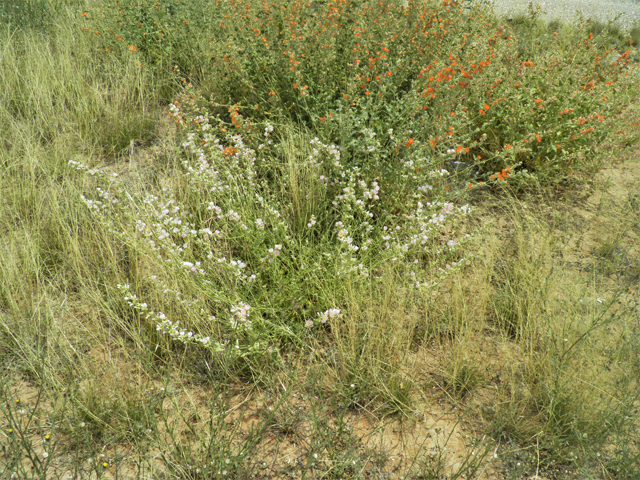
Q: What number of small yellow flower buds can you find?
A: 4